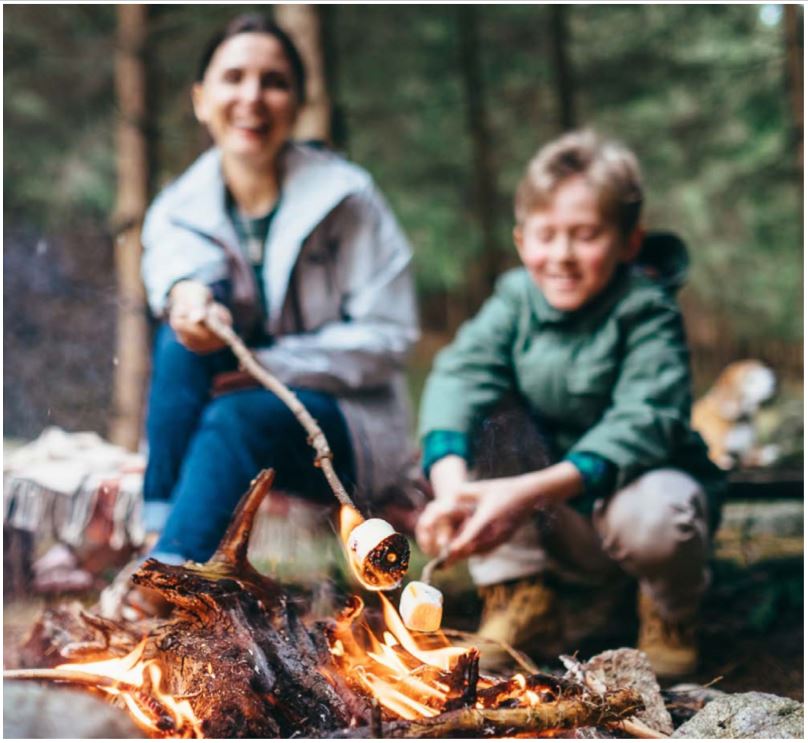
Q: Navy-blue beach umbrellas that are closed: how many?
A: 0